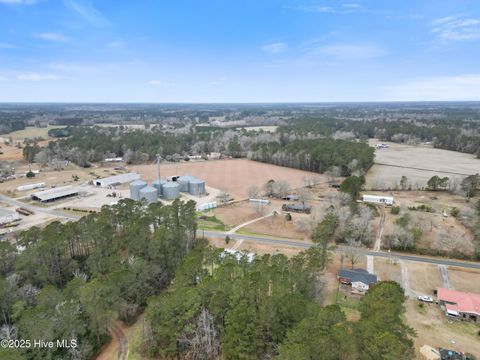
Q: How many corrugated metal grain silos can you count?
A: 6